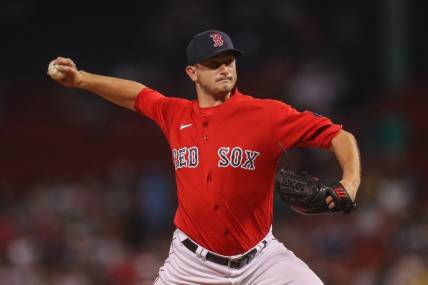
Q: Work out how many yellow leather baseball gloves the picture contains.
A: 0